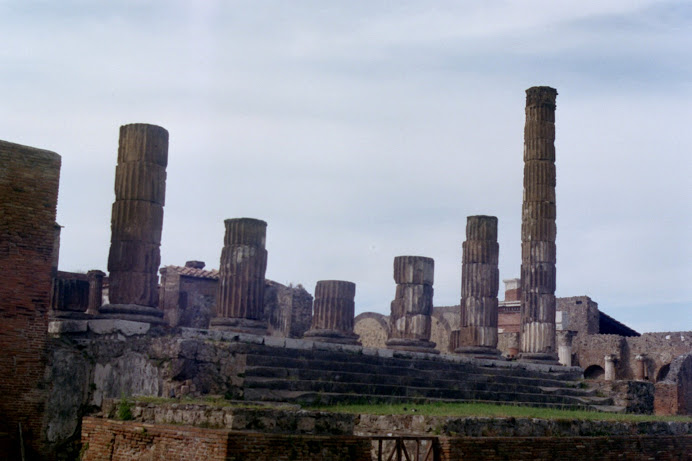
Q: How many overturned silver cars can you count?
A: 0